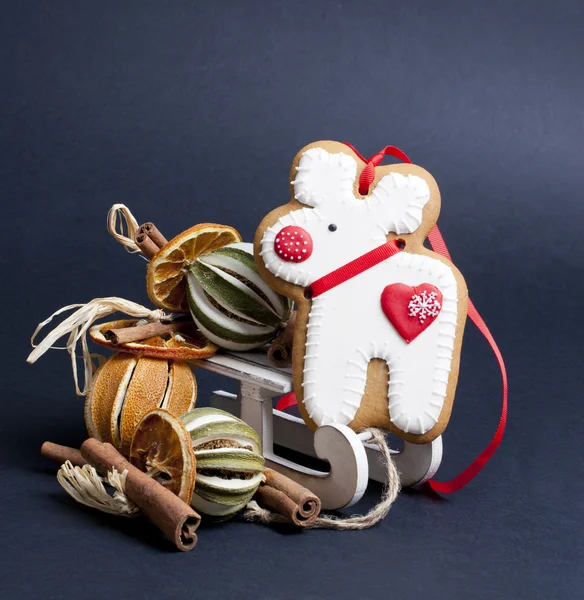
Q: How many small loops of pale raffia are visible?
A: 3